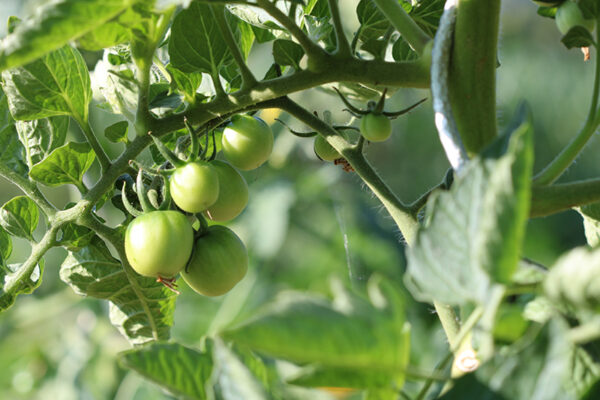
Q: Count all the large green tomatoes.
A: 5